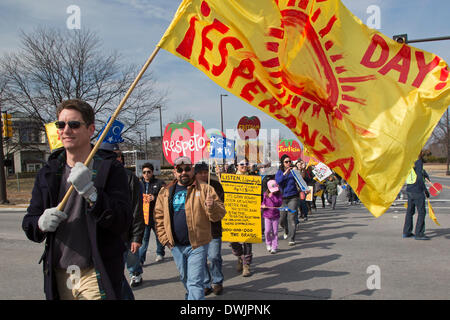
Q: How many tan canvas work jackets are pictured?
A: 1